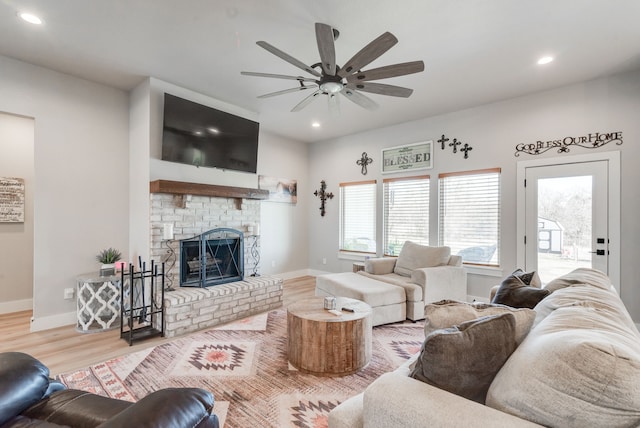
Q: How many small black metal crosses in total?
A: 3